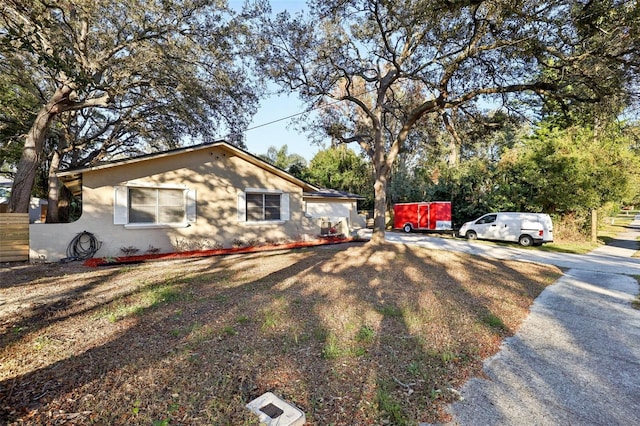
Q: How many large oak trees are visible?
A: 2